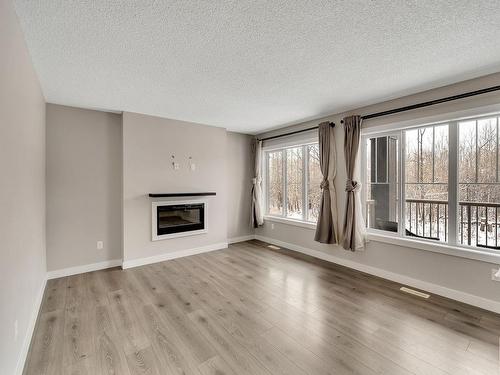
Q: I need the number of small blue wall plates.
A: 0